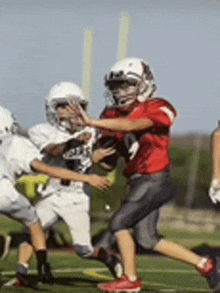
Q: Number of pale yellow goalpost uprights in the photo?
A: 2